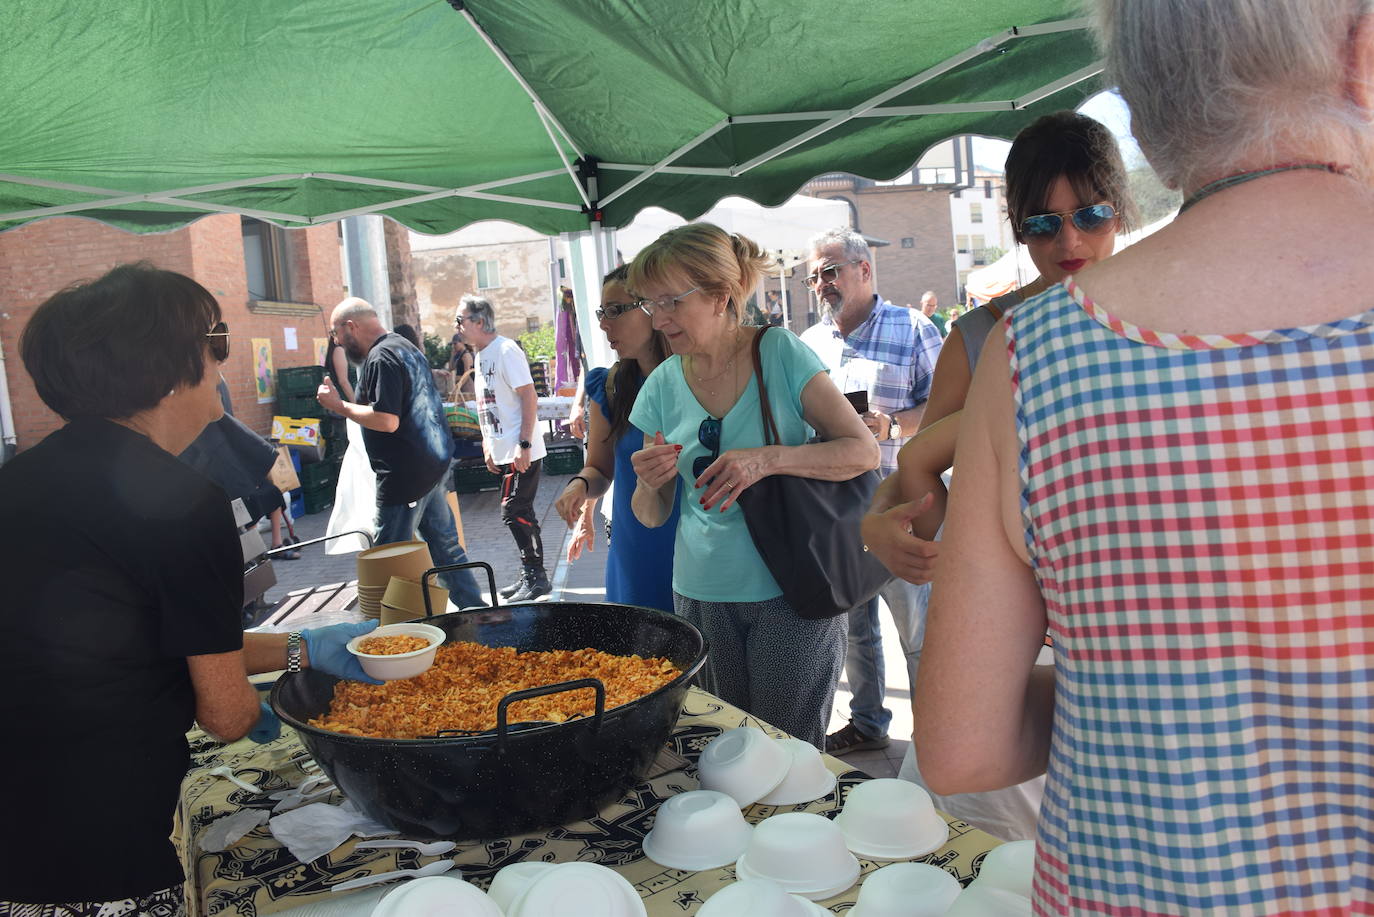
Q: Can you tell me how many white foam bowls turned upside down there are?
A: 12